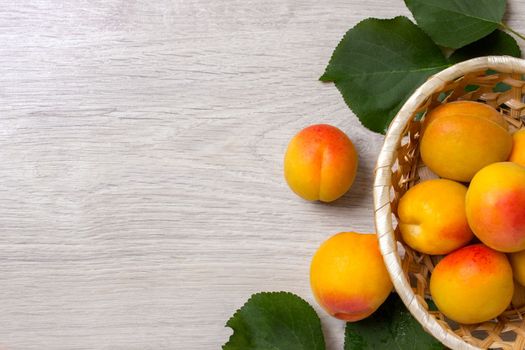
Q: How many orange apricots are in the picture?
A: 8